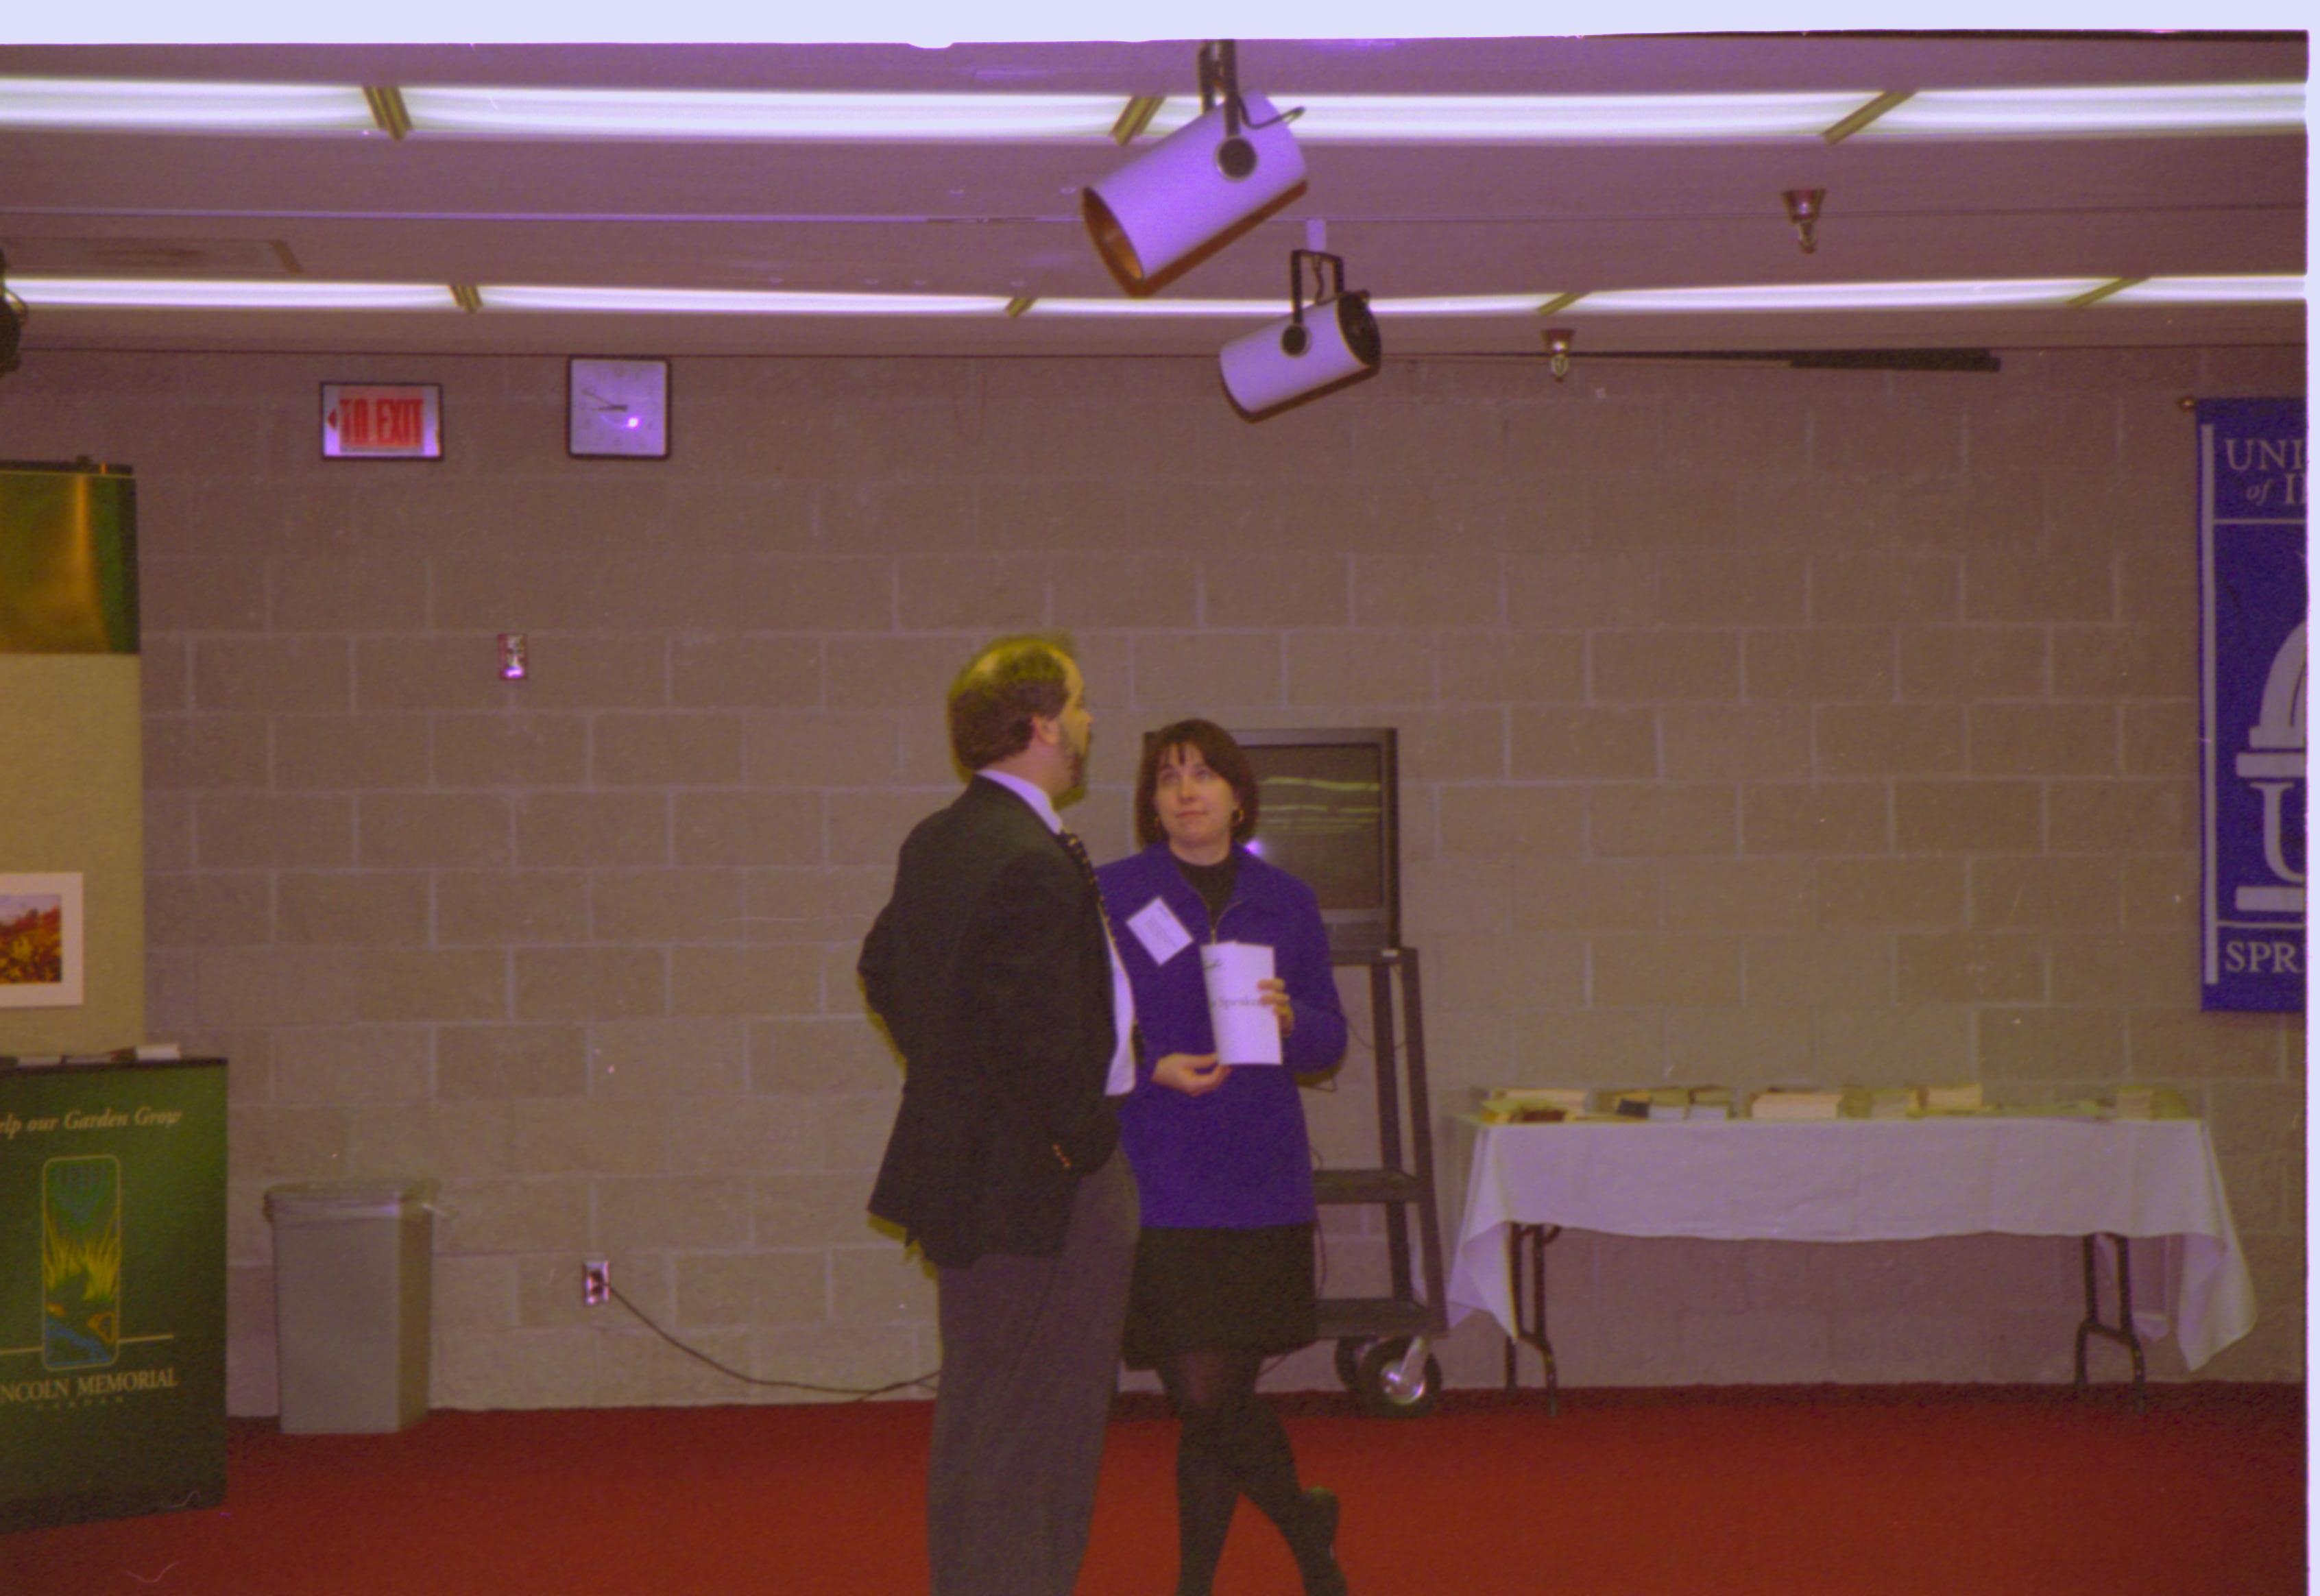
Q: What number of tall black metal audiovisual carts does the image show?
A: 1